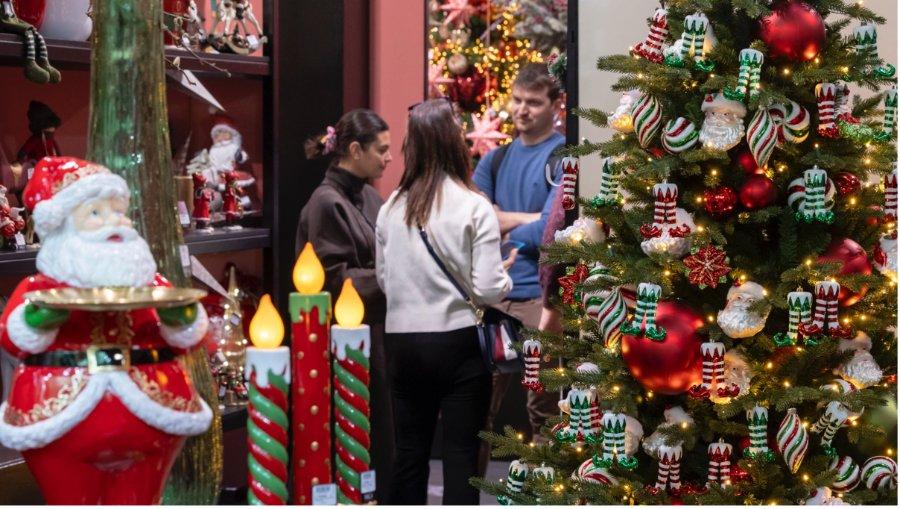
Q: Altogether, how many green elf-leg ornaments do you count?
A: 14